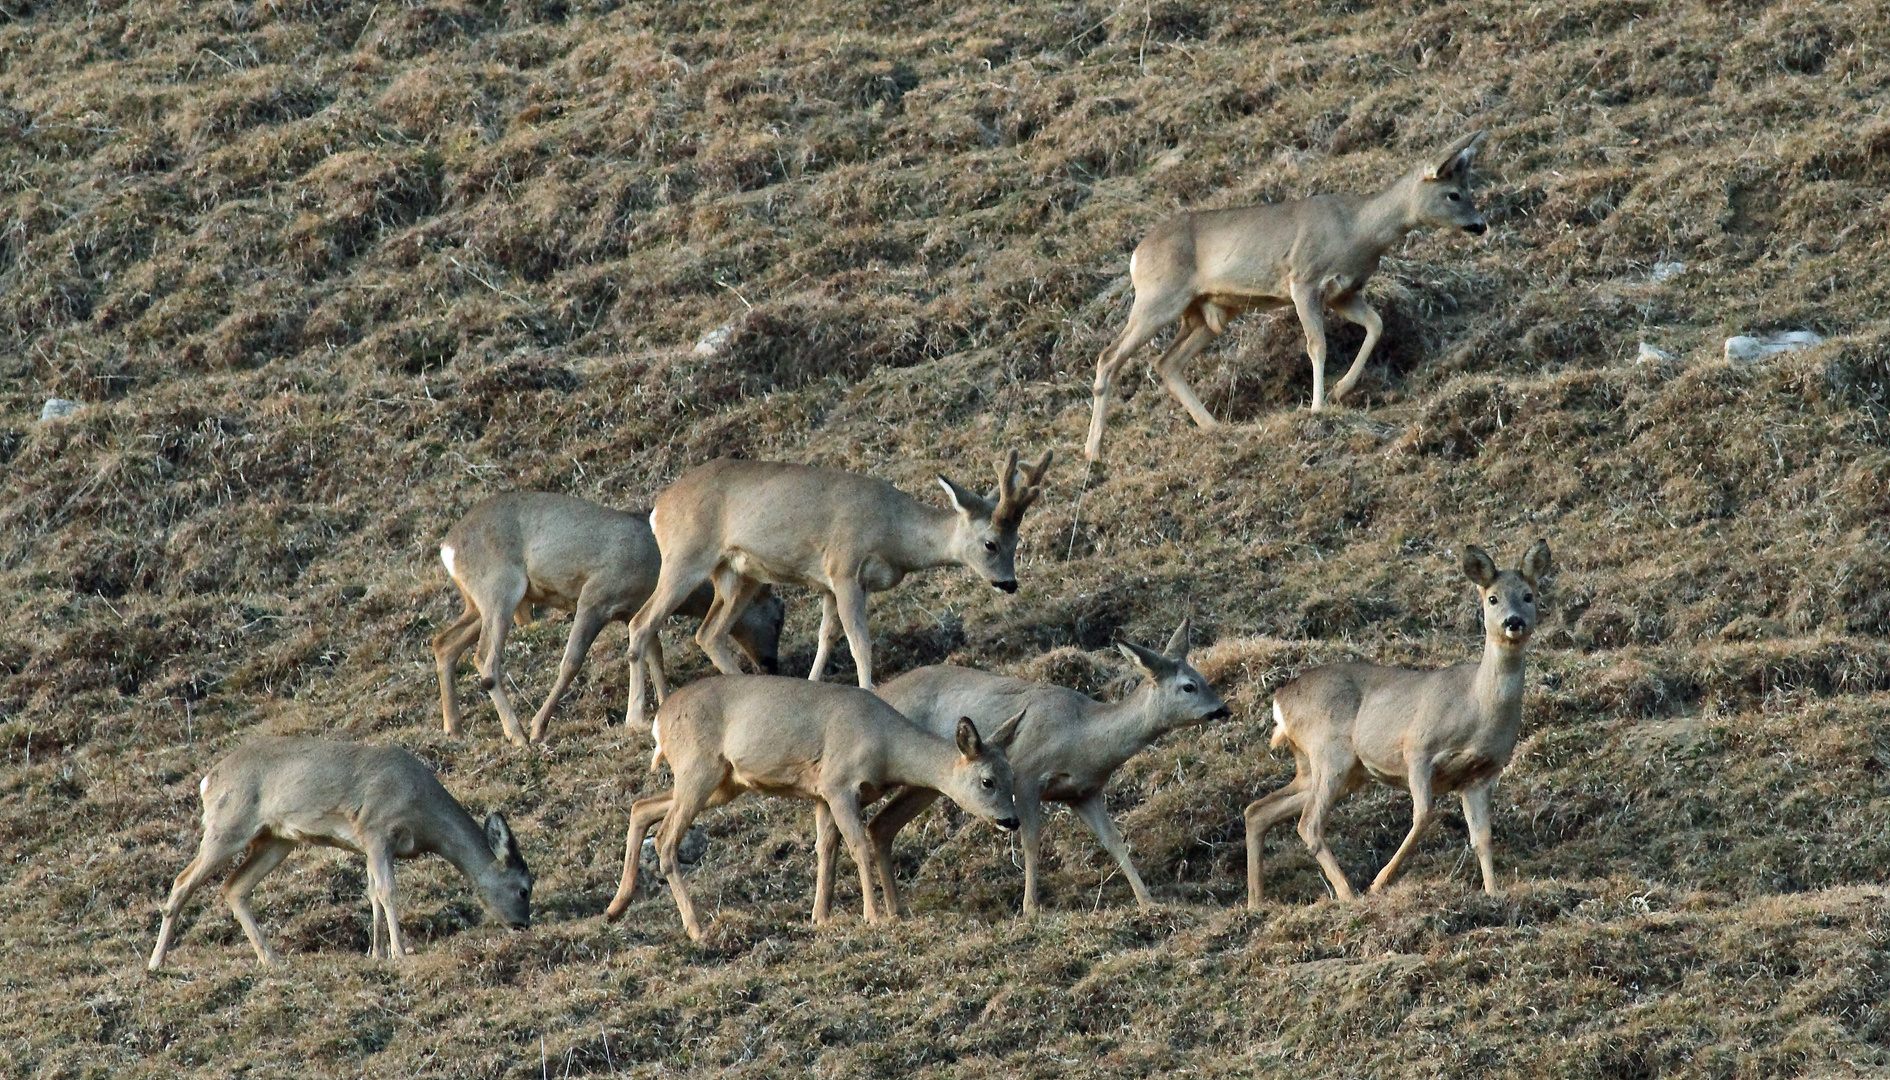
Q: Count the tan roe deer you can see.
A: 7